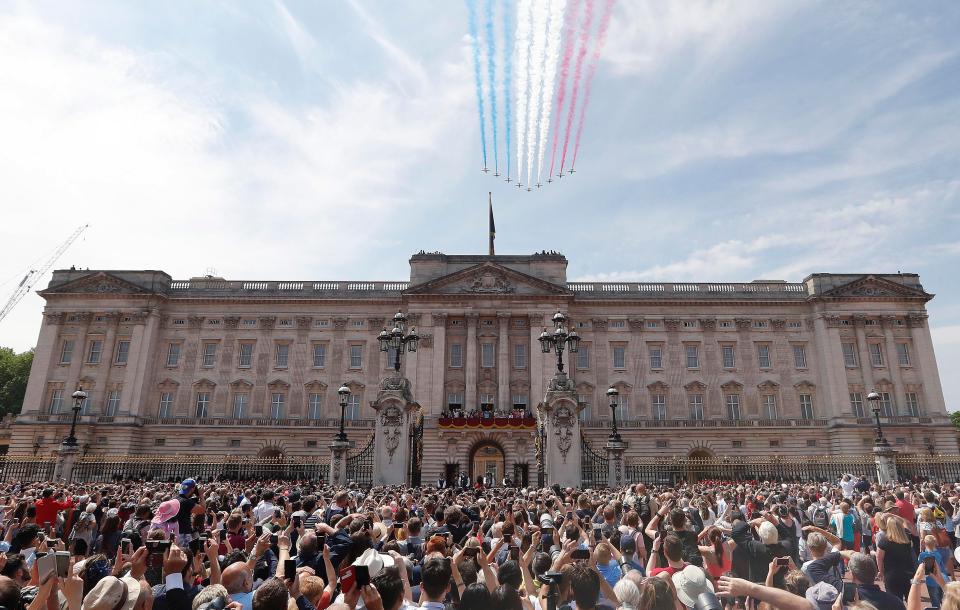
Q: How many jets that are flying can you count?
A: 9